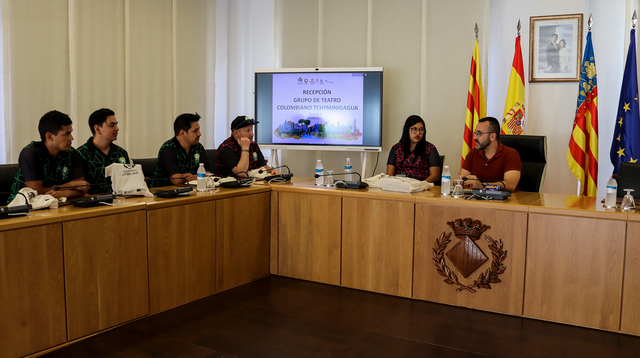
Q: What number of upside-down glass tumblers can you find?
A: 4